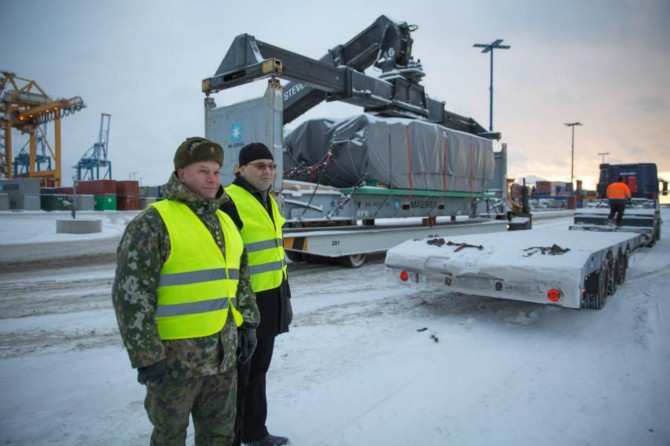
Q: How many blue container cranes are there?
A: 2